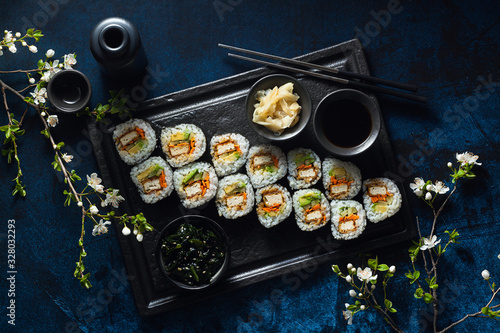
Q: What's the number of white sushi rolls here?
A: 13